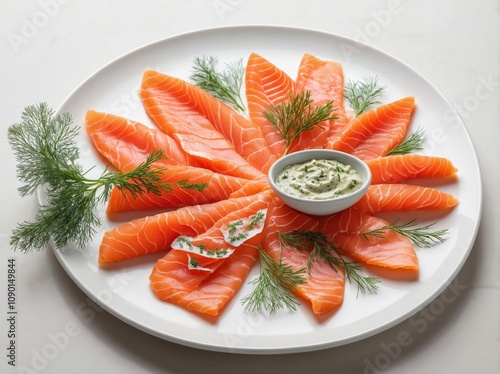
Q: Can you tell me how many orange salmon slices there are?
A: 12